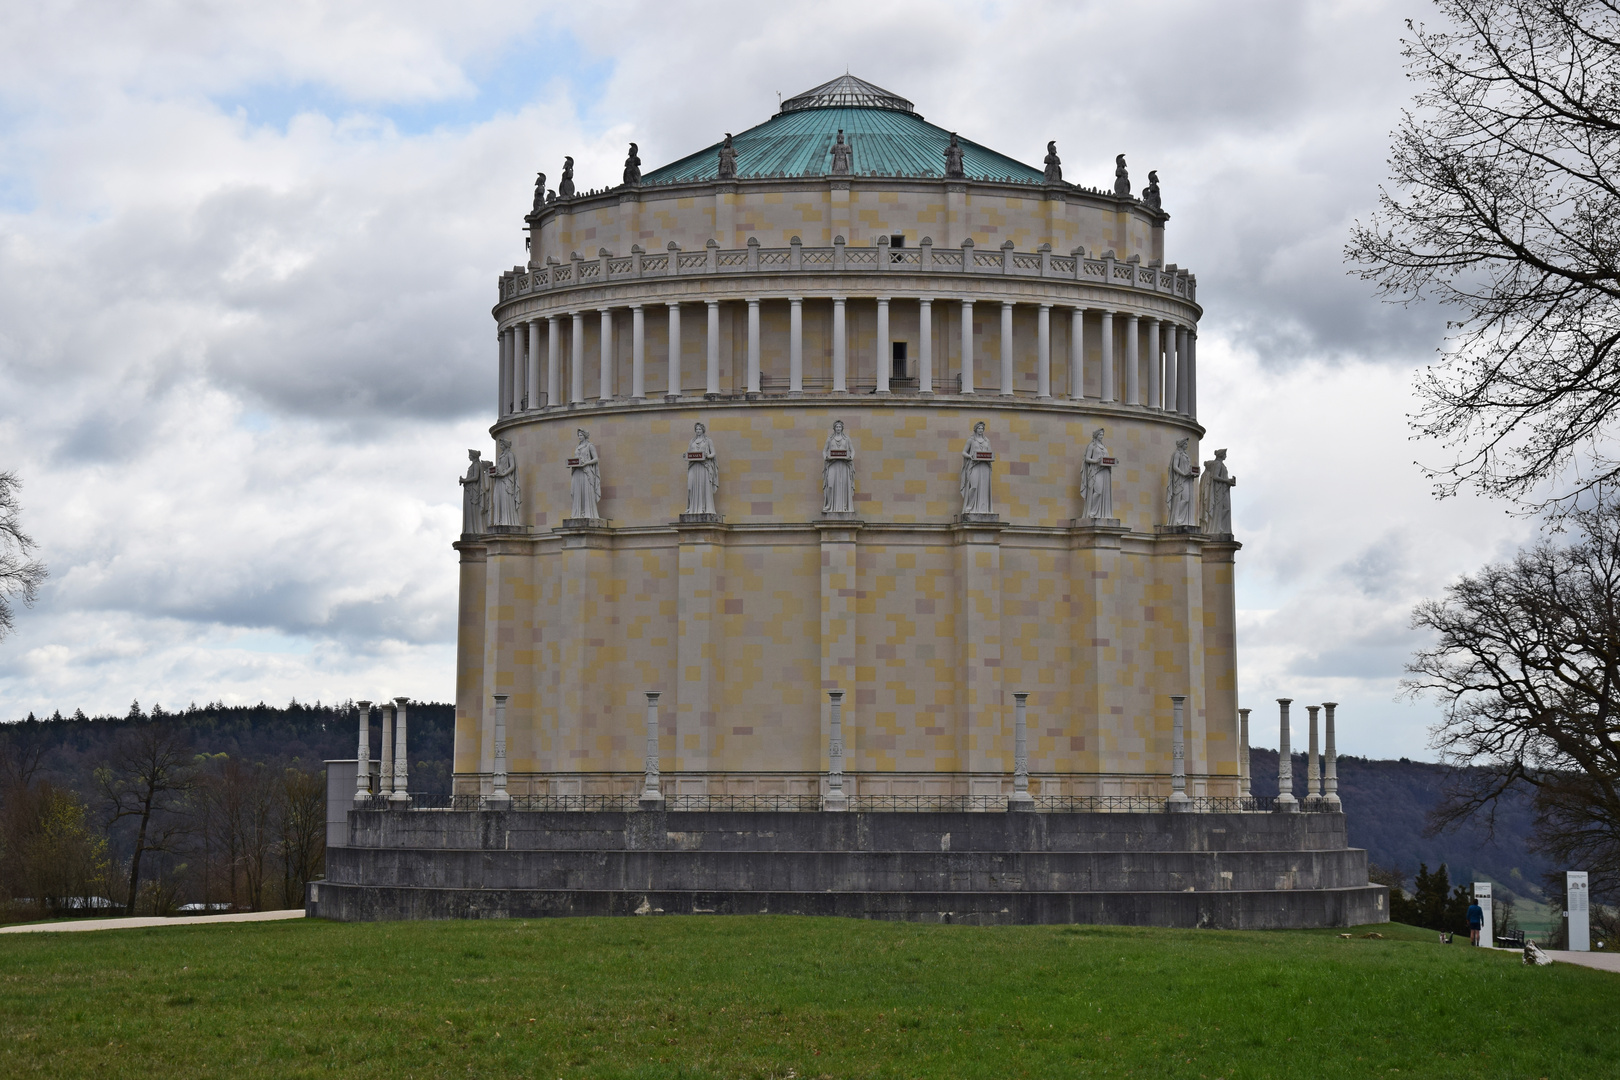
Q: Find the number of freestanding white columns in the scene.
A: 12